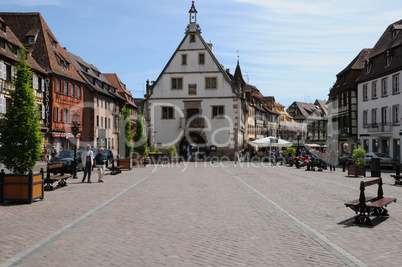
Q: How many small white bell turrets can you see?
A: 1